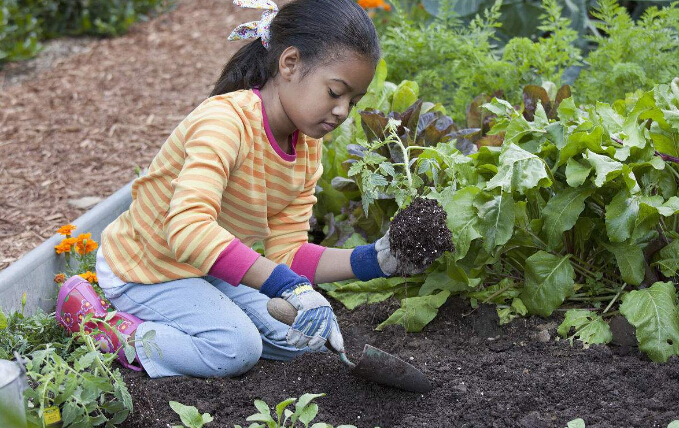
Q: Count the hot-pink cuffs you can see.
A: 2